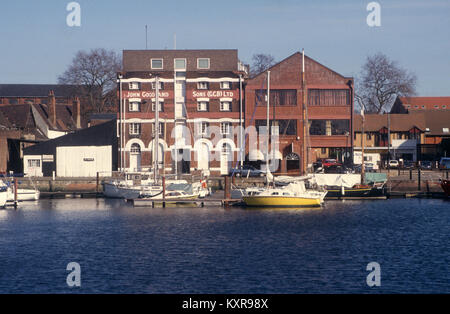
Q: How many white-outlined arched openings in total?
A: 4